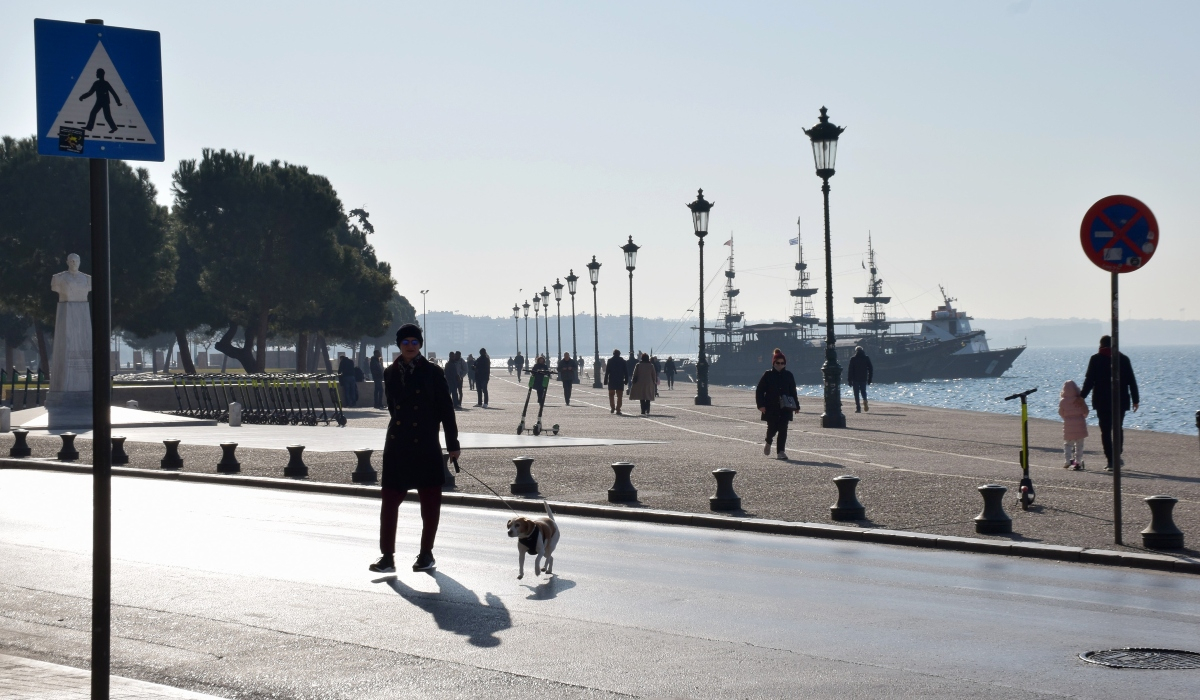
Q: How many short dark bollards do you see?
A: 14